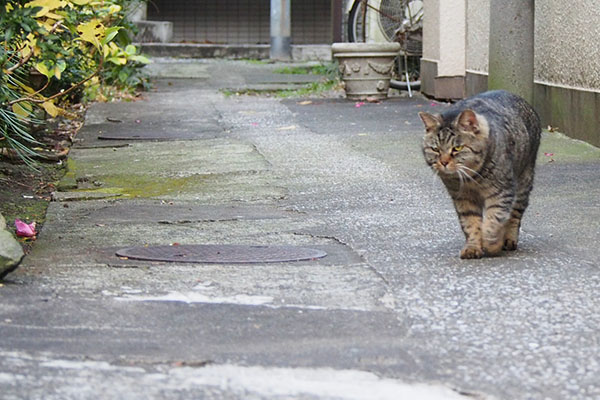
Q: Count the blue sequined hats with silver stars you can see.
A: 0